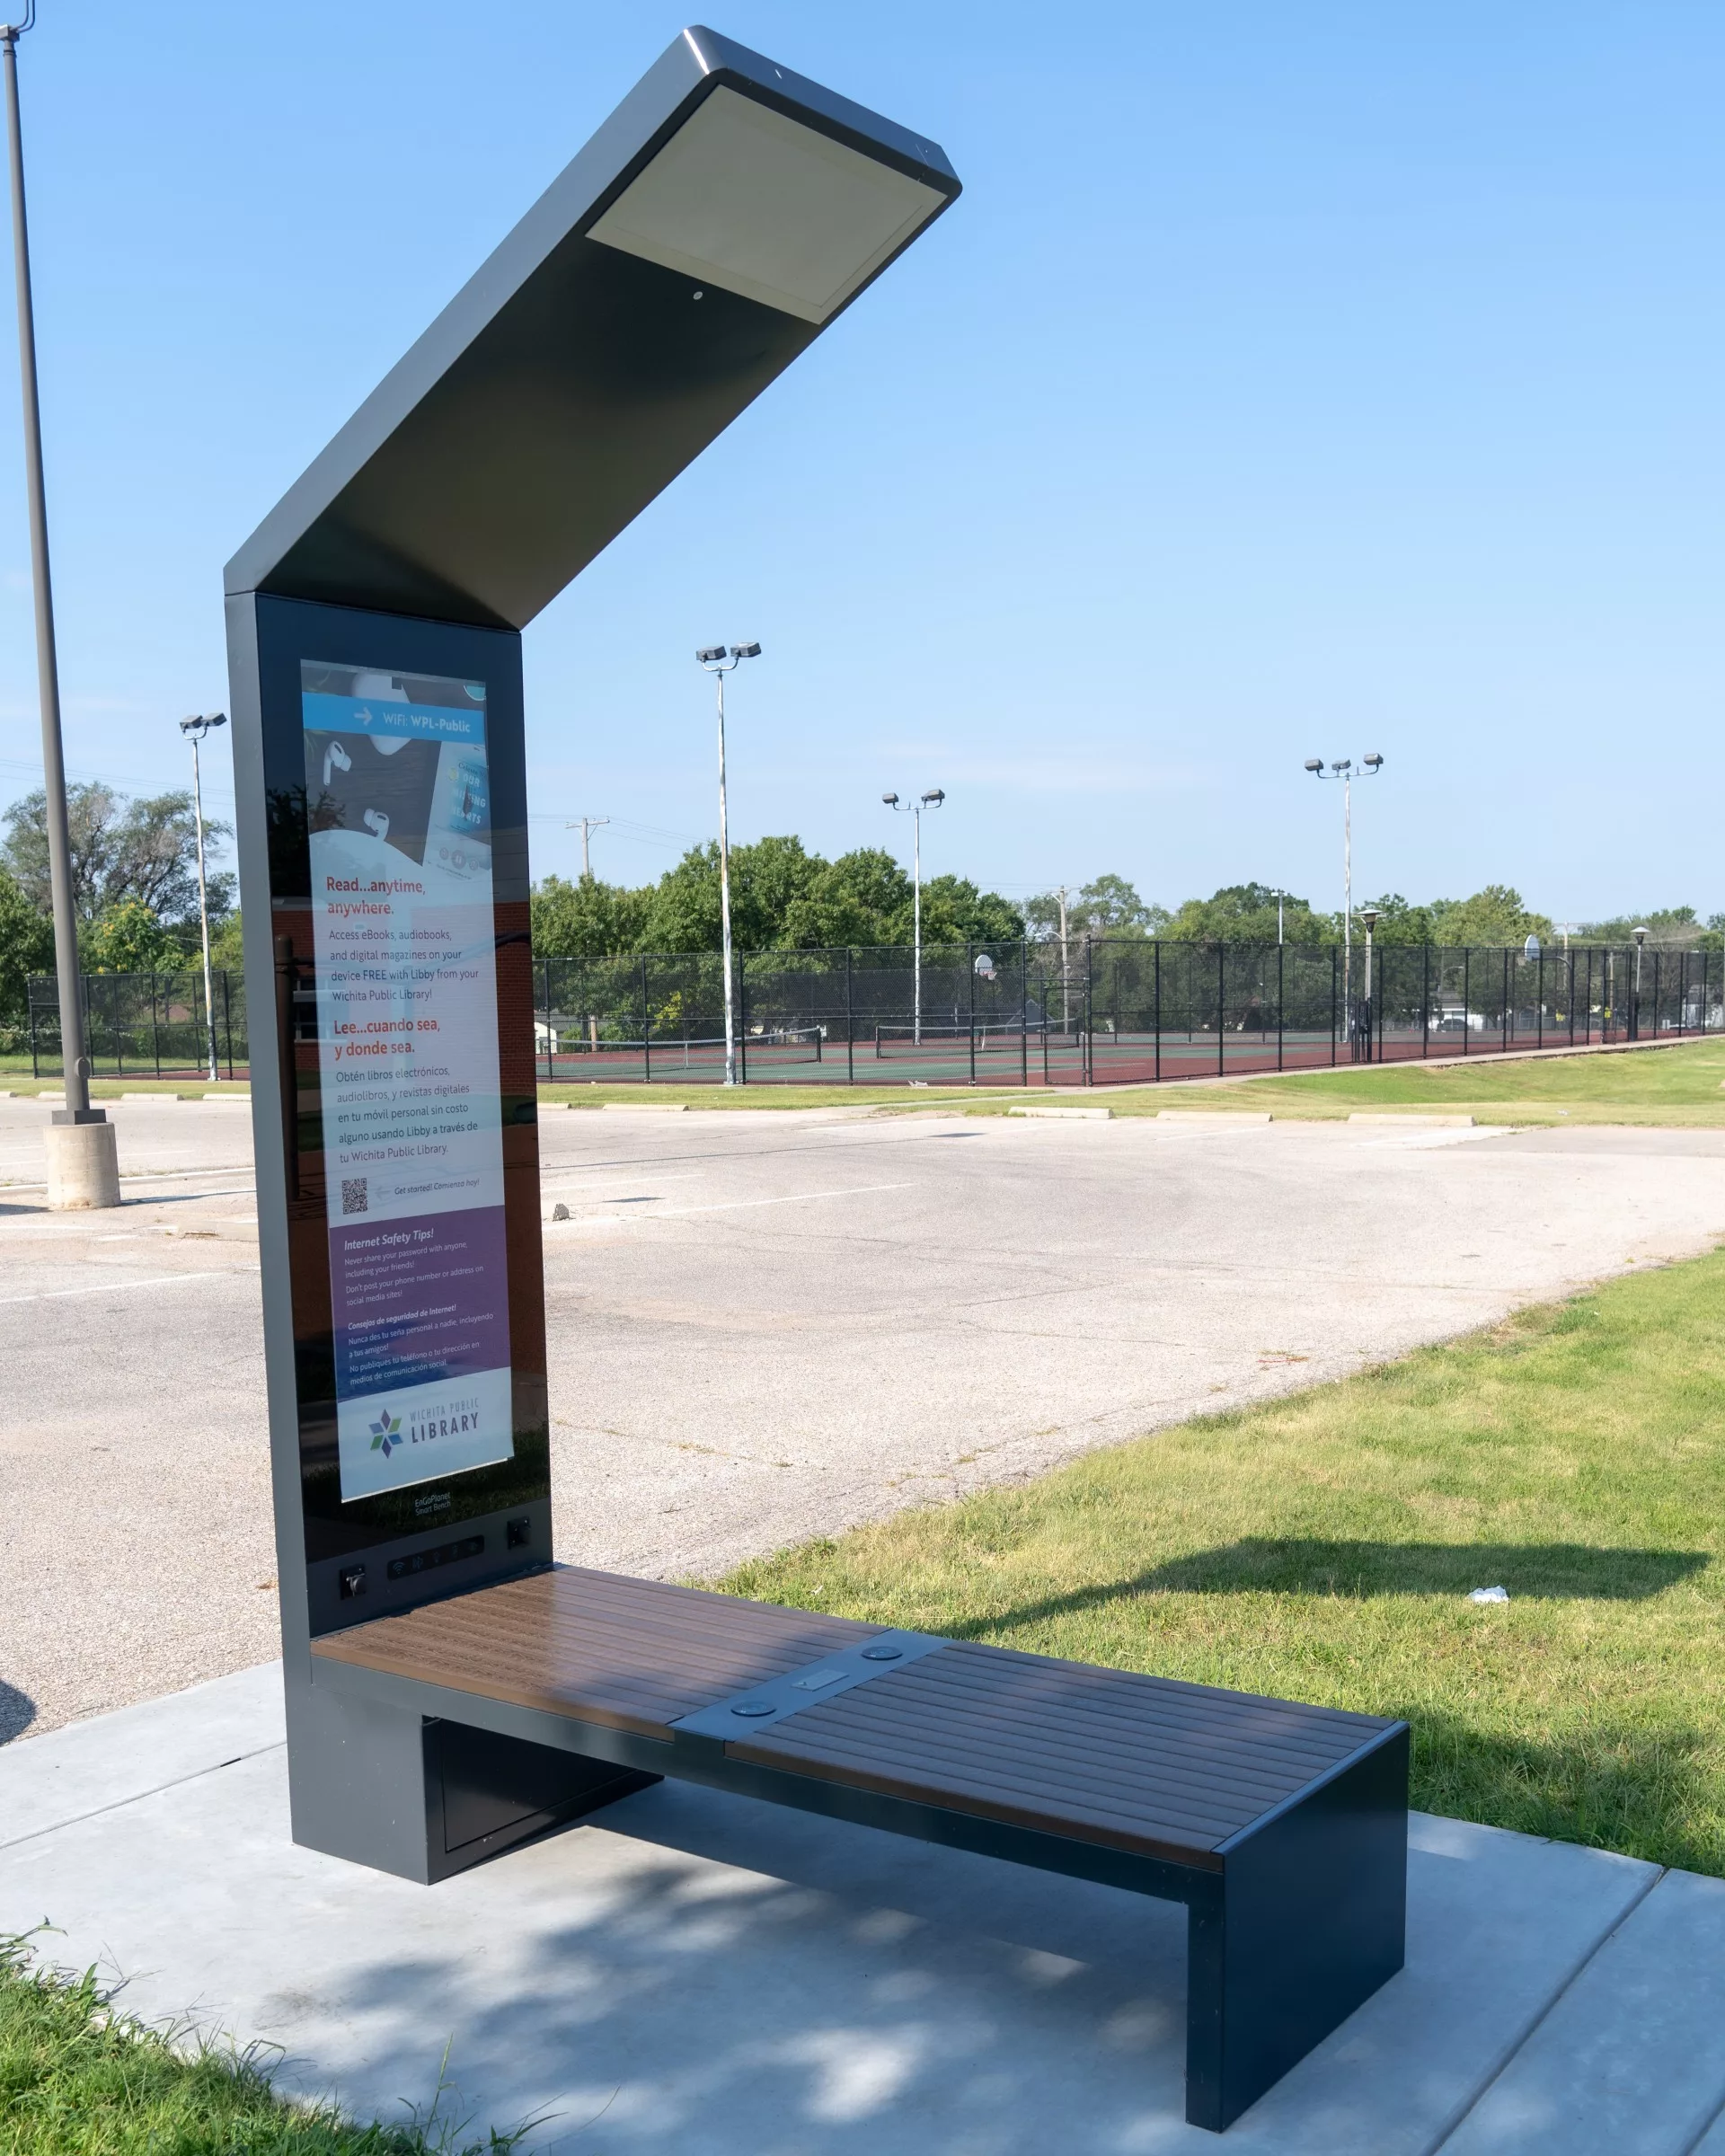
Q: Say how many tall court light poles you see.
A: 4